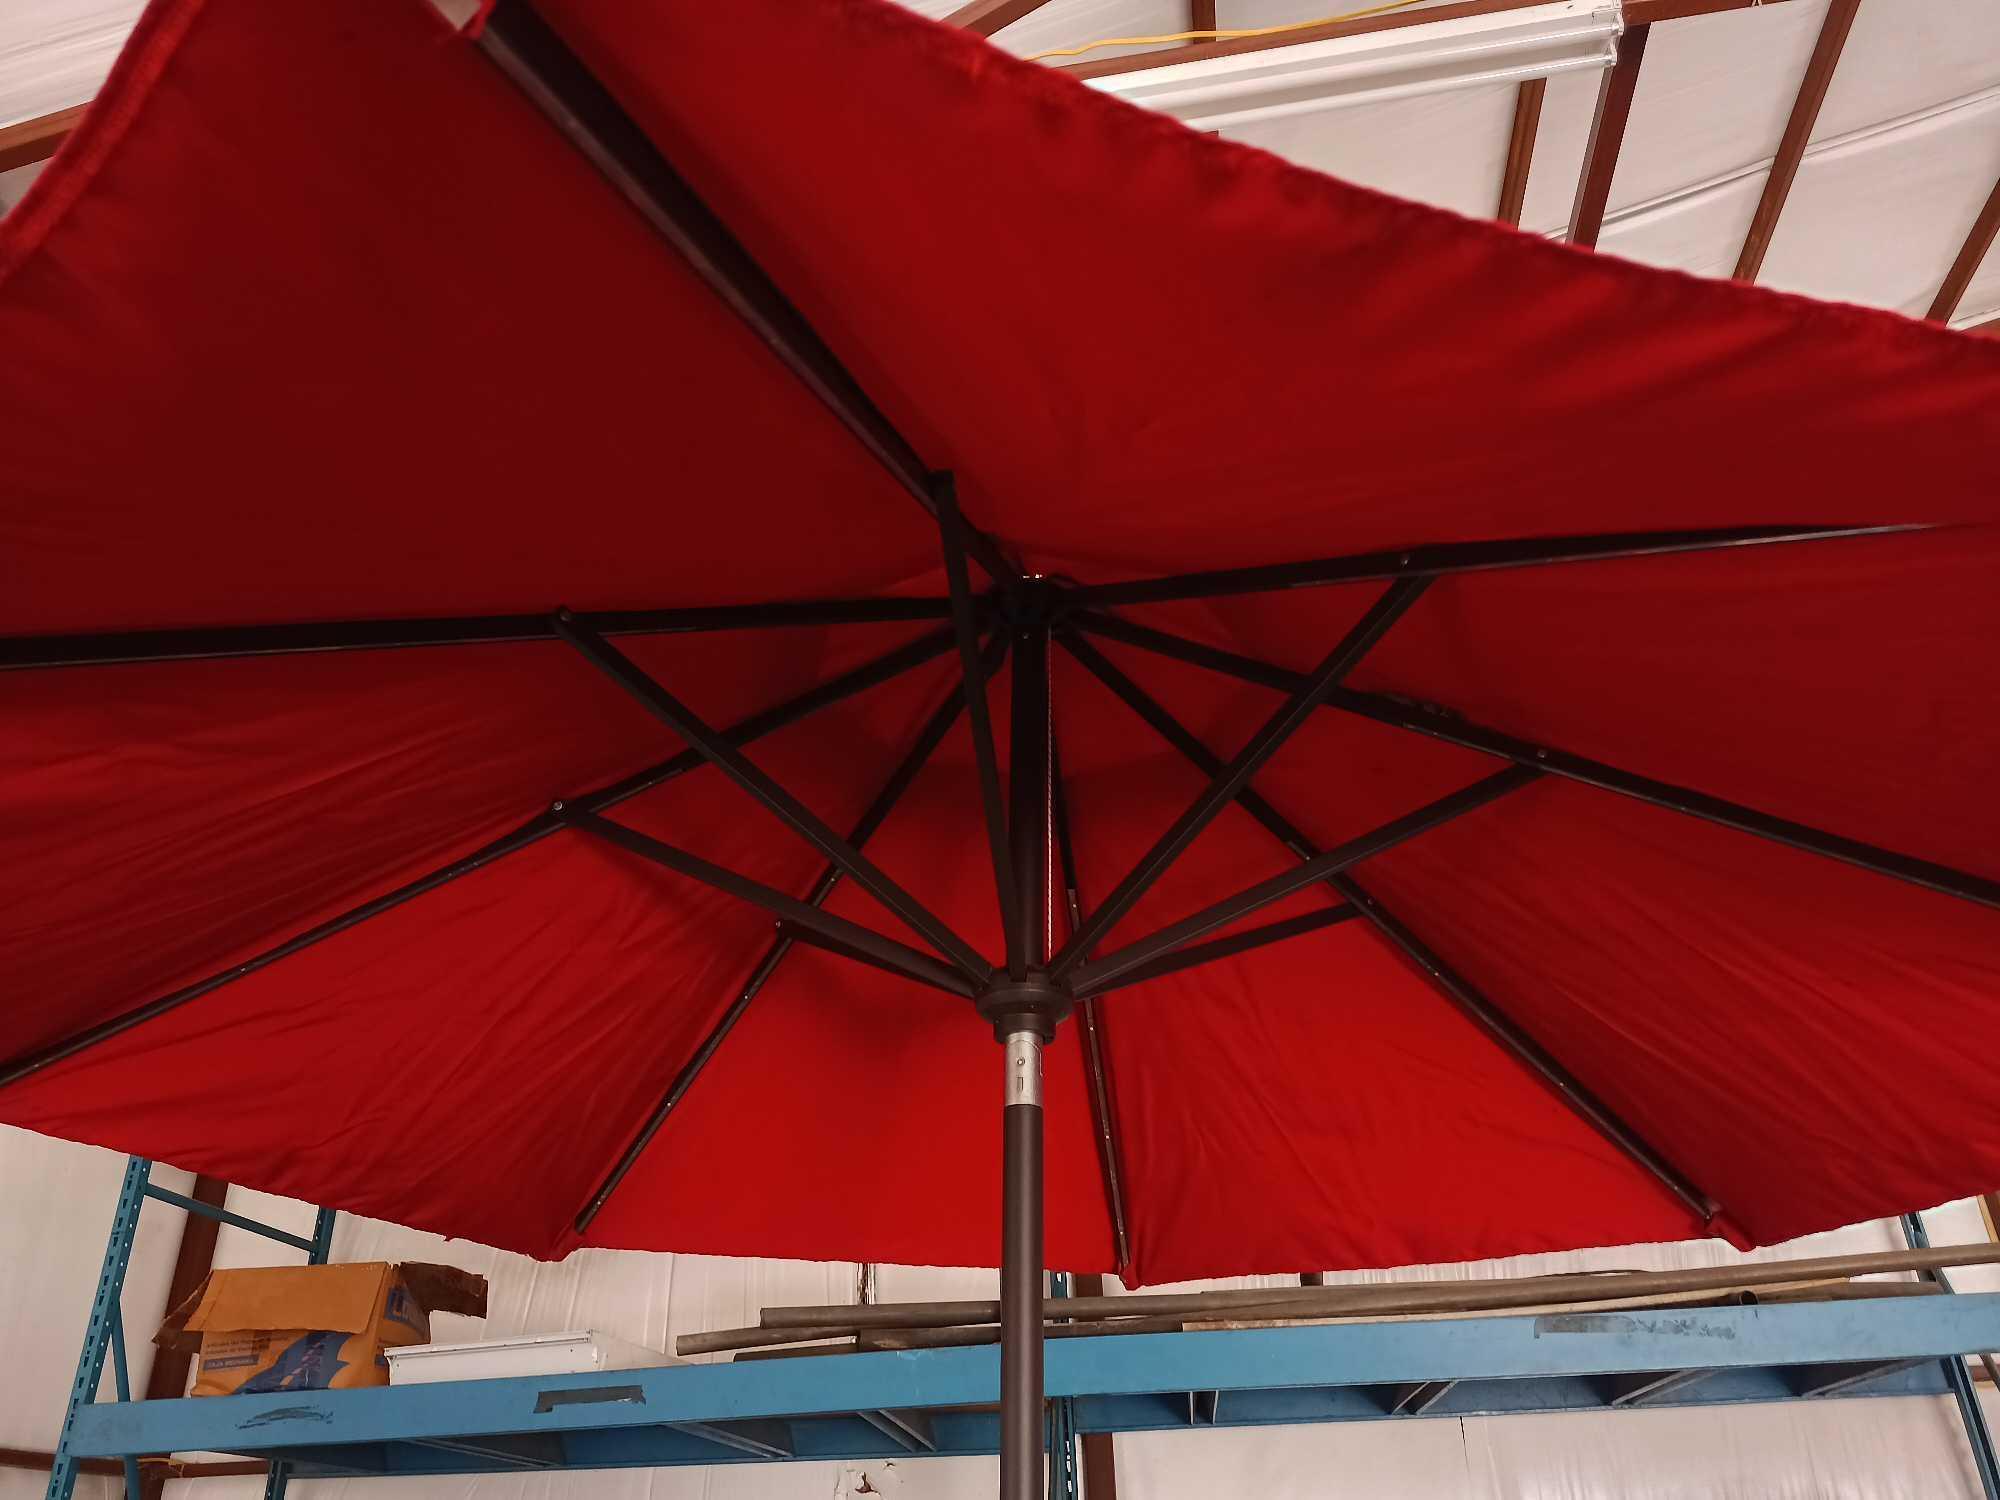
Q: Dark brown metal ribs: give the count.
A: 8